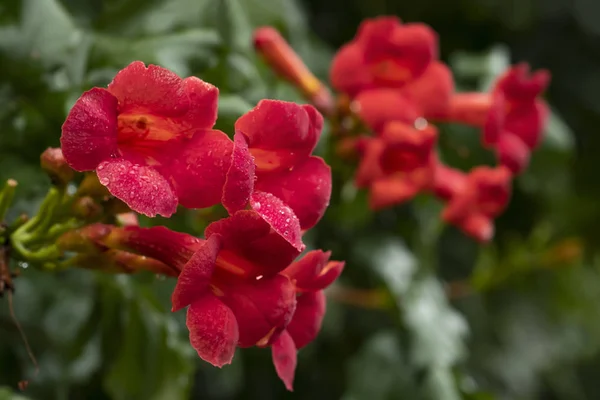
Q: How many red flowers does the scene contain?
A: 8